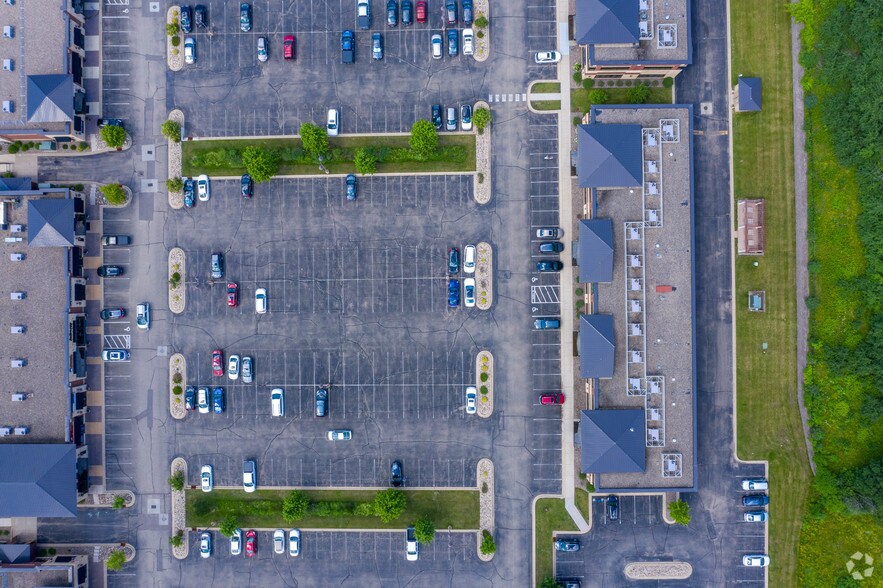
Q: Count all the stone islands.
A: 11